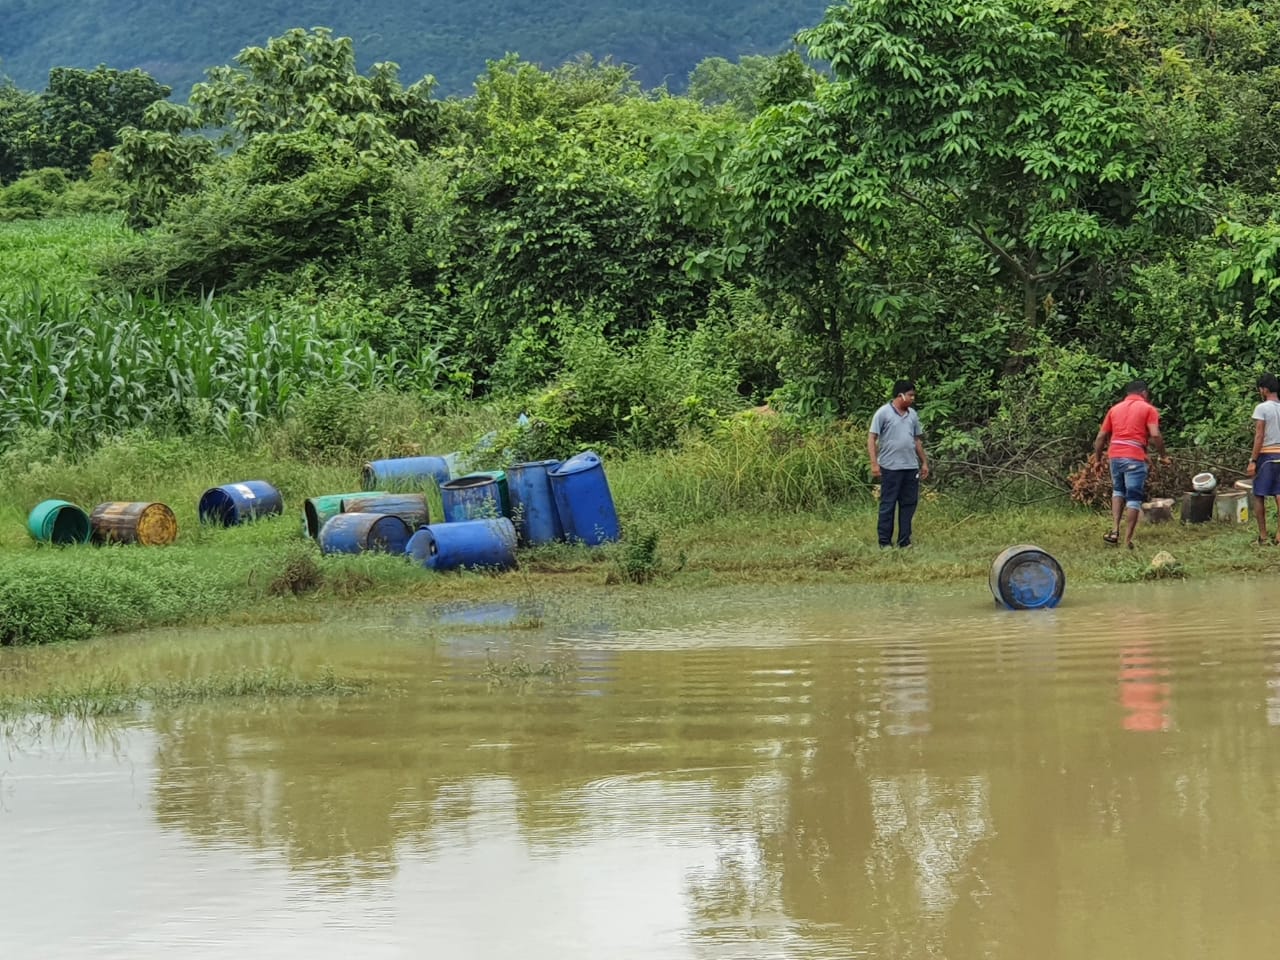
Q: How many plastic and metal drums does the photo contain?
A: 13